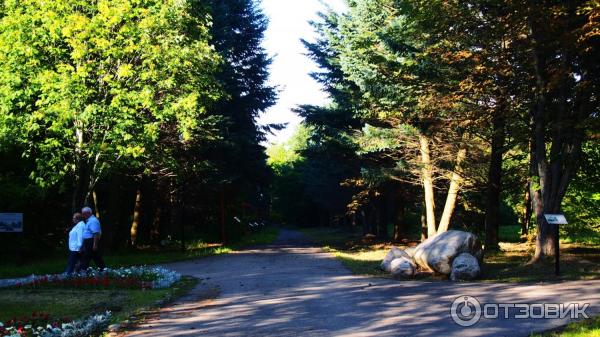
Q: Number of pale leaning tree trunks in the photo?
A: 2